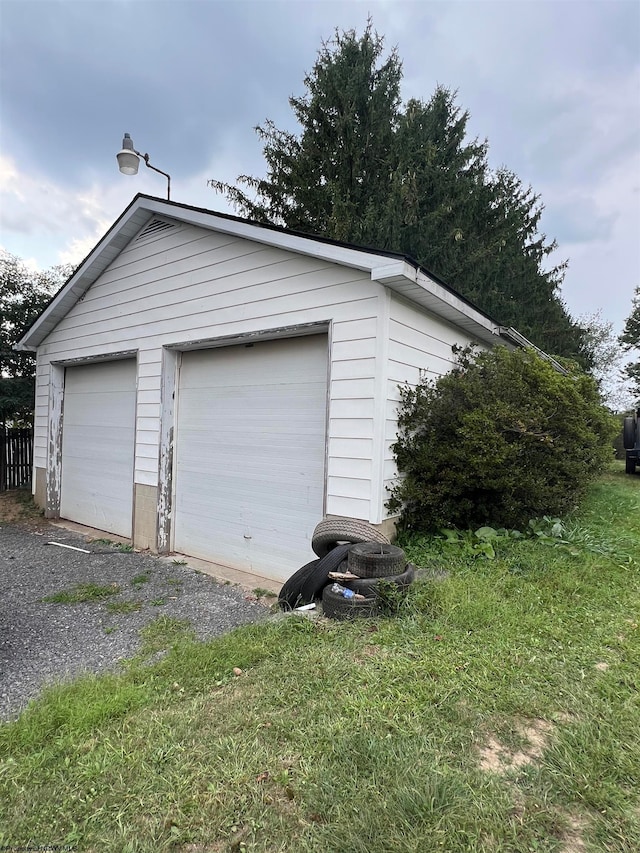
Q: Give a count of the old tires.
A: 6